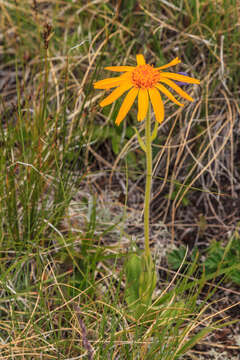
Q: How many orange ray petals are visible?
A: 11